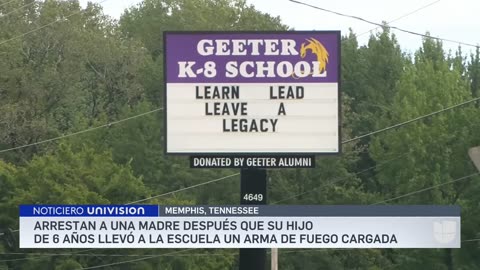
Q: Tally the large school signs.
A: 1